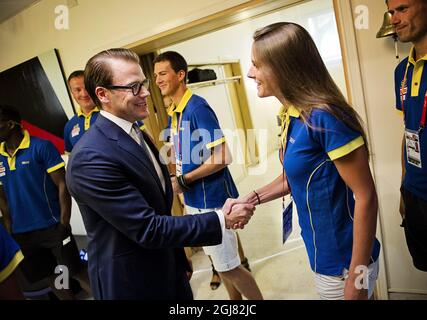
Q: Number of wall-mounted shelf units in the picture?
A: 1